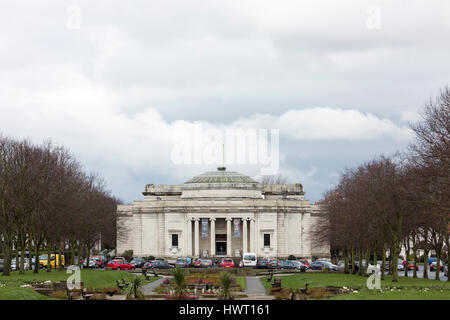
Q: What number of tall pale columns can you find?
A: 6